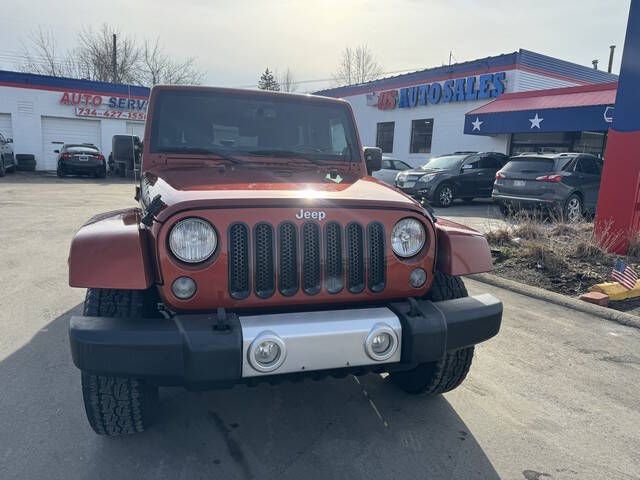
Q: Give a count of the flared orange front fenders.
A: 2